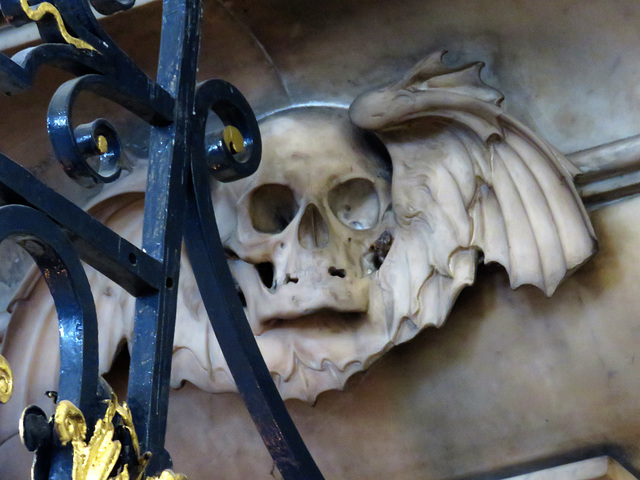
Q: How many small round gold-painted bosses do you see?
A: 2